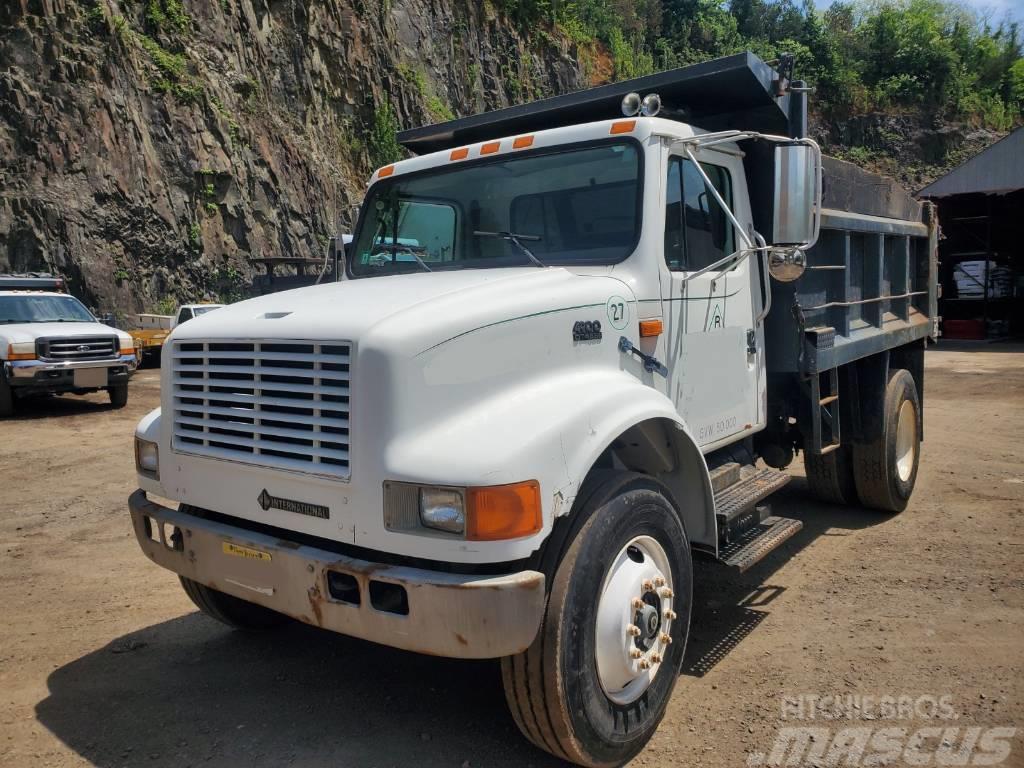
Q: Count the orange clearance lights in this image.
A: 5